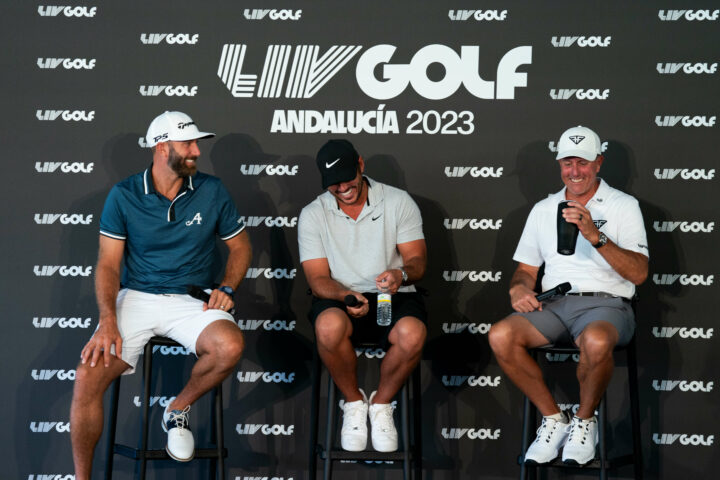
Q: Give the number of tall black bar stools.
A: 3